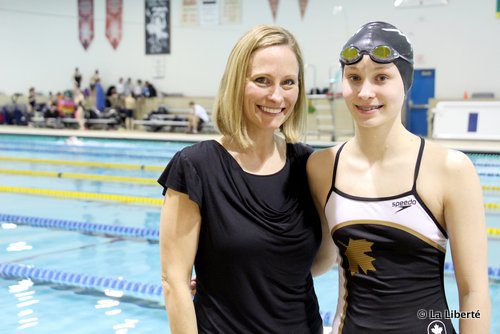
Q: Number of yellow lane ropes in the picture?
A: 3